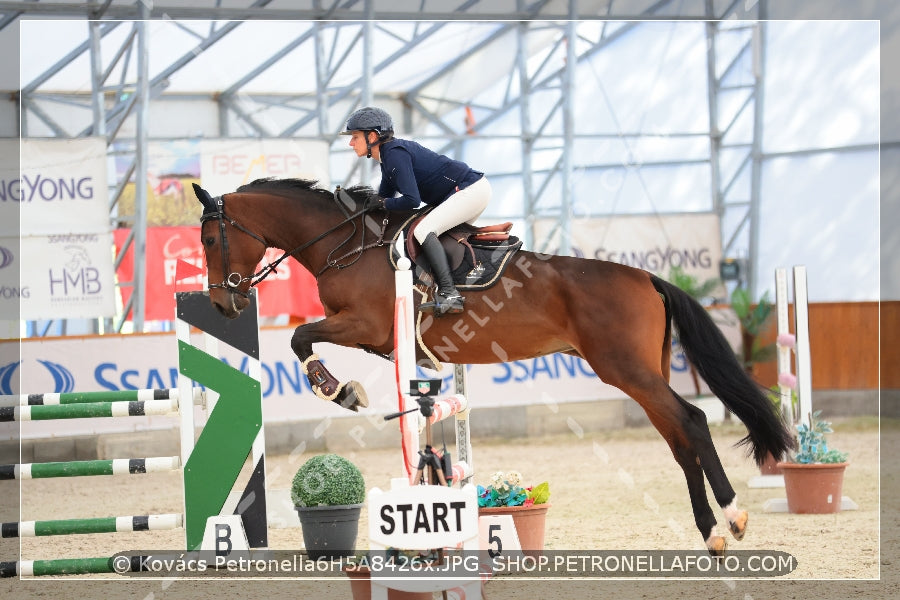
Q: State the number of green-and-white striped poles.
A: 5